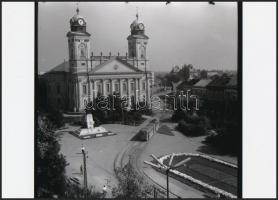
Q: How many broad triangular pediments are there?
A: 1